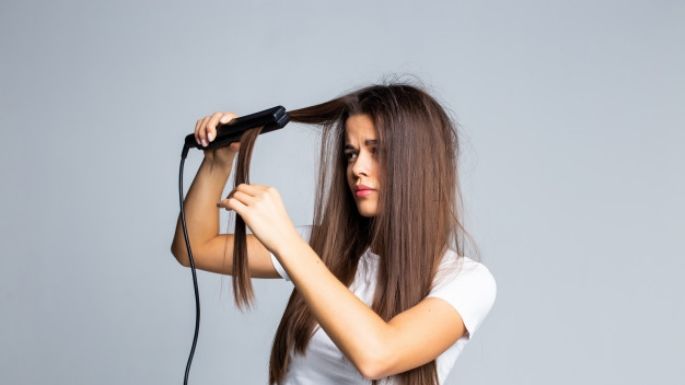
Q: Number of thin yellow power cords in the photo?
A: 0